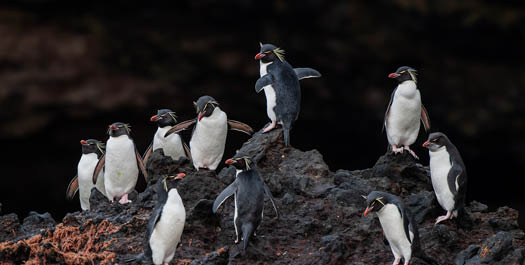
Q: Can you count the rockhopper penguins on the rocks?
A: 10